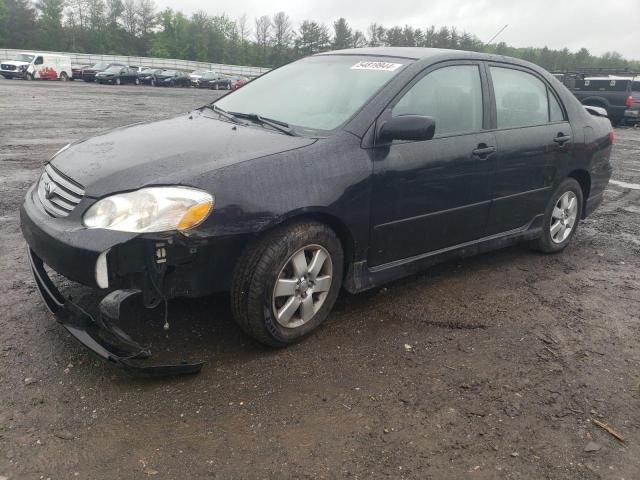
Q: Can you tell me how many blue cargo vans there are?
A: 0